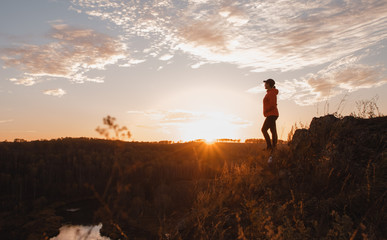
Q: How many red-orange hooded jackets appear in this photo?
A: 1